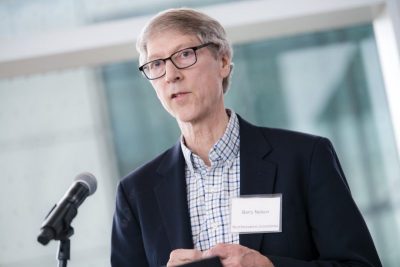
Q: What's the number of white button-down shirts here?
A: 1